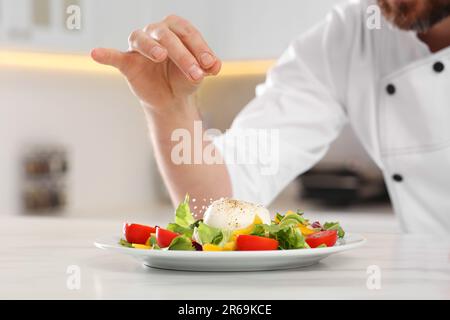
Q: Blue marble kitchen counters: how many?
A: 0